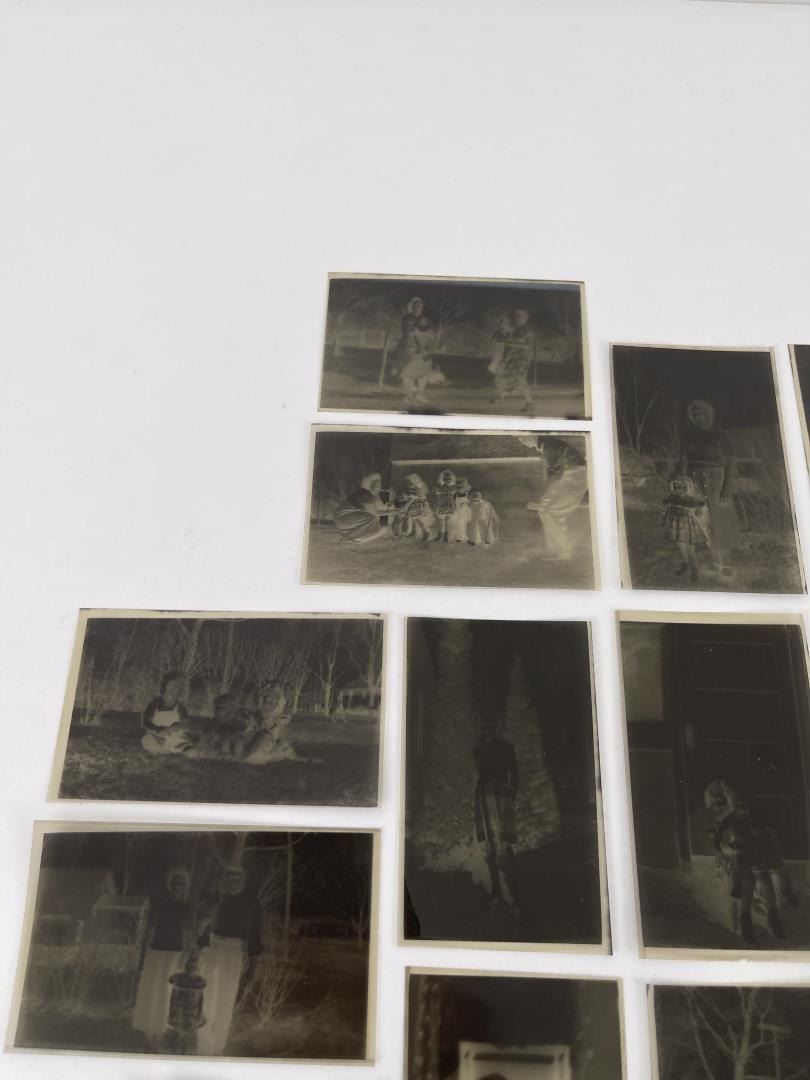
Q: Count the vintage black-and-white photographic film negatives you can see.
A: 10